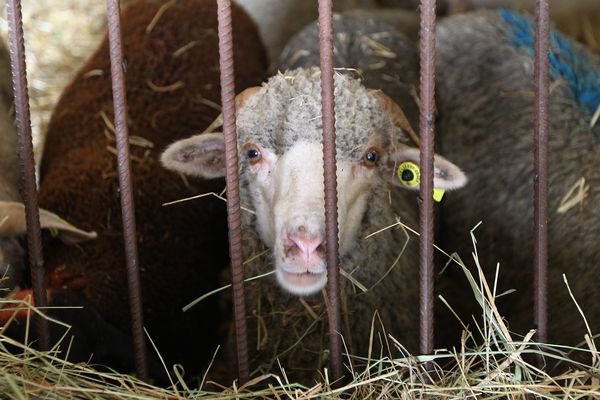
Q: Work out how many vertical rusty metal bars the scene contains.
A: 6